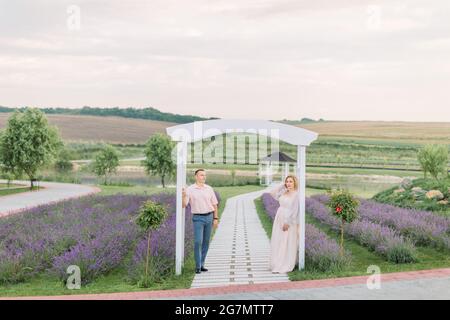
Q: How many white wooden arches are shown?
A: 1